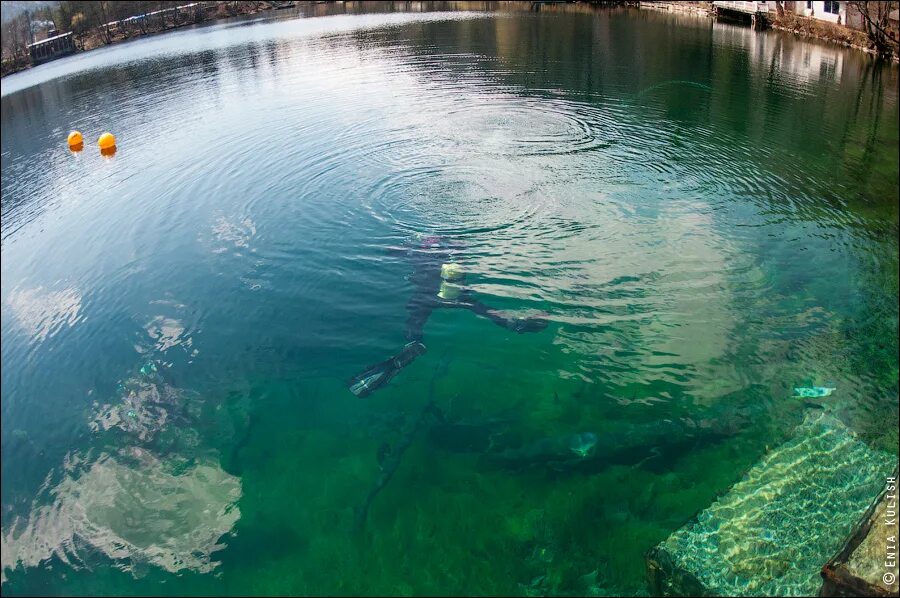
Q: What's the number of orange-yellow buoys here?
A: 2